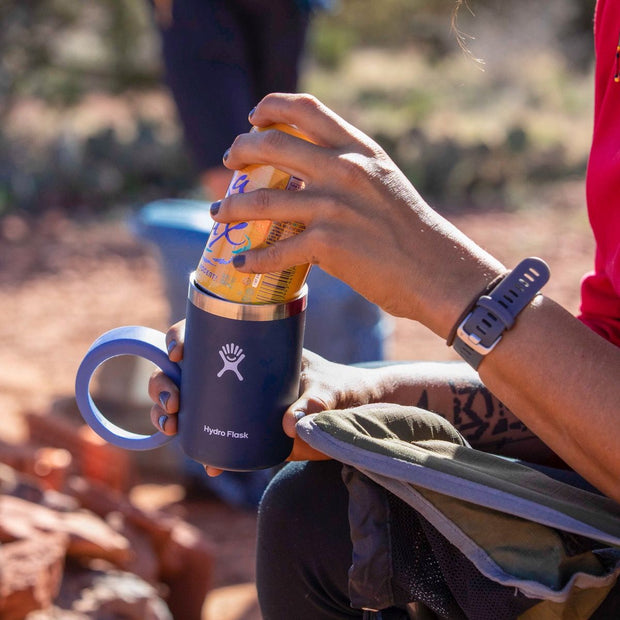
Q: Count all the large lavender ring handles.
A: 1